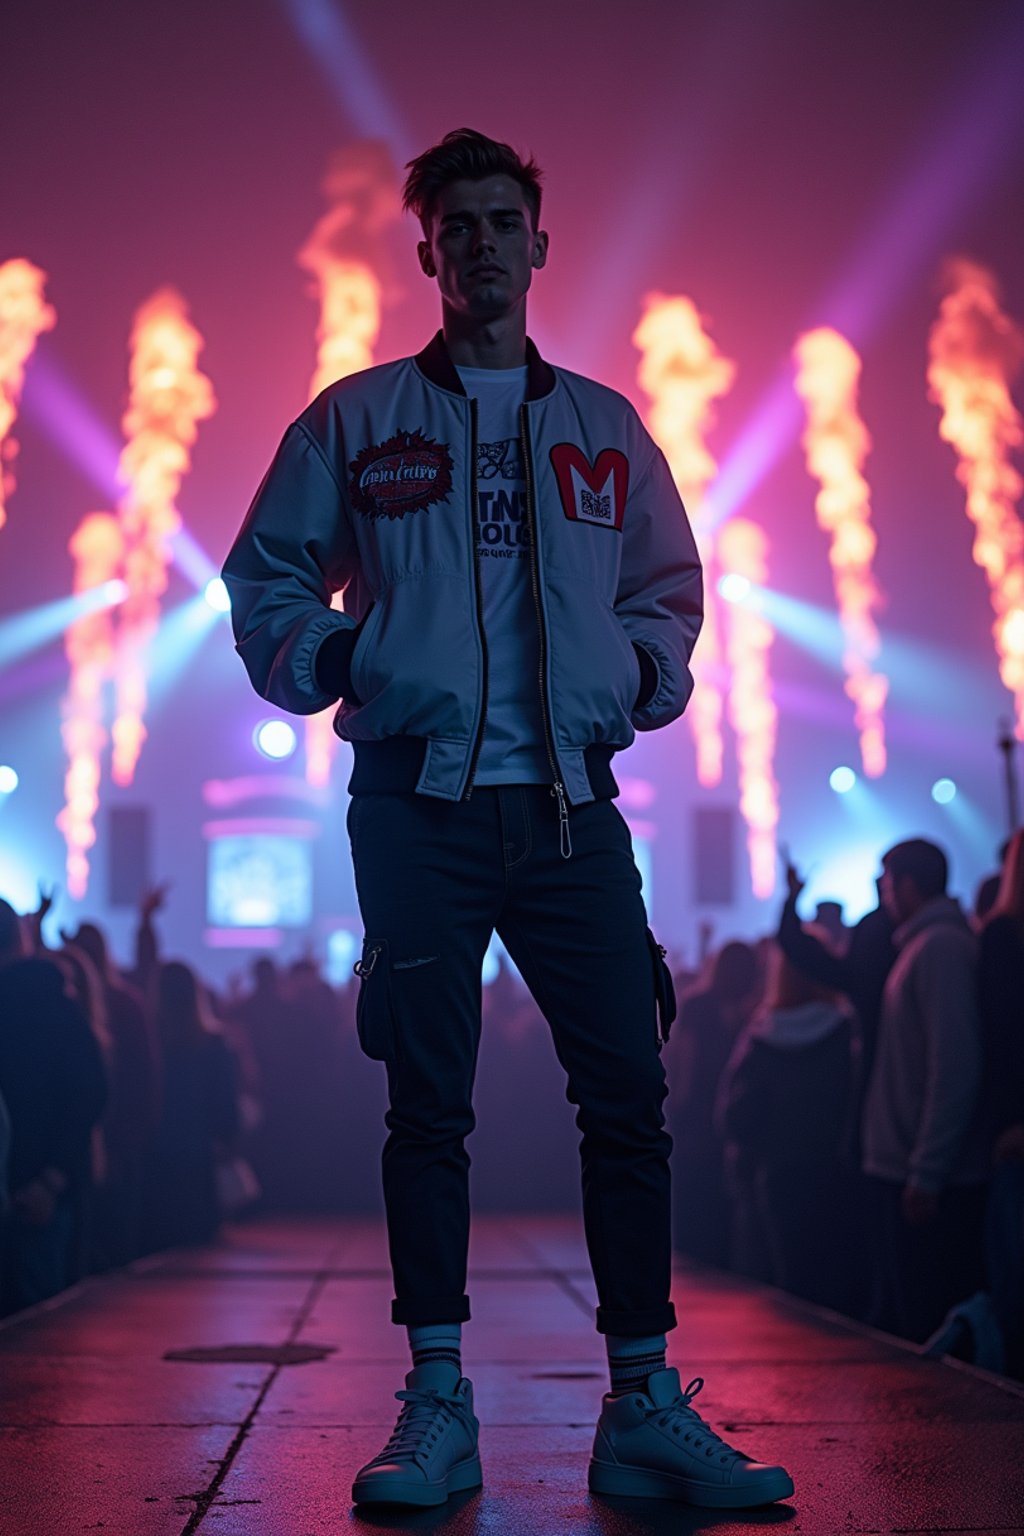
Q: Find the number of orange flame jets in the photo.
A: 8